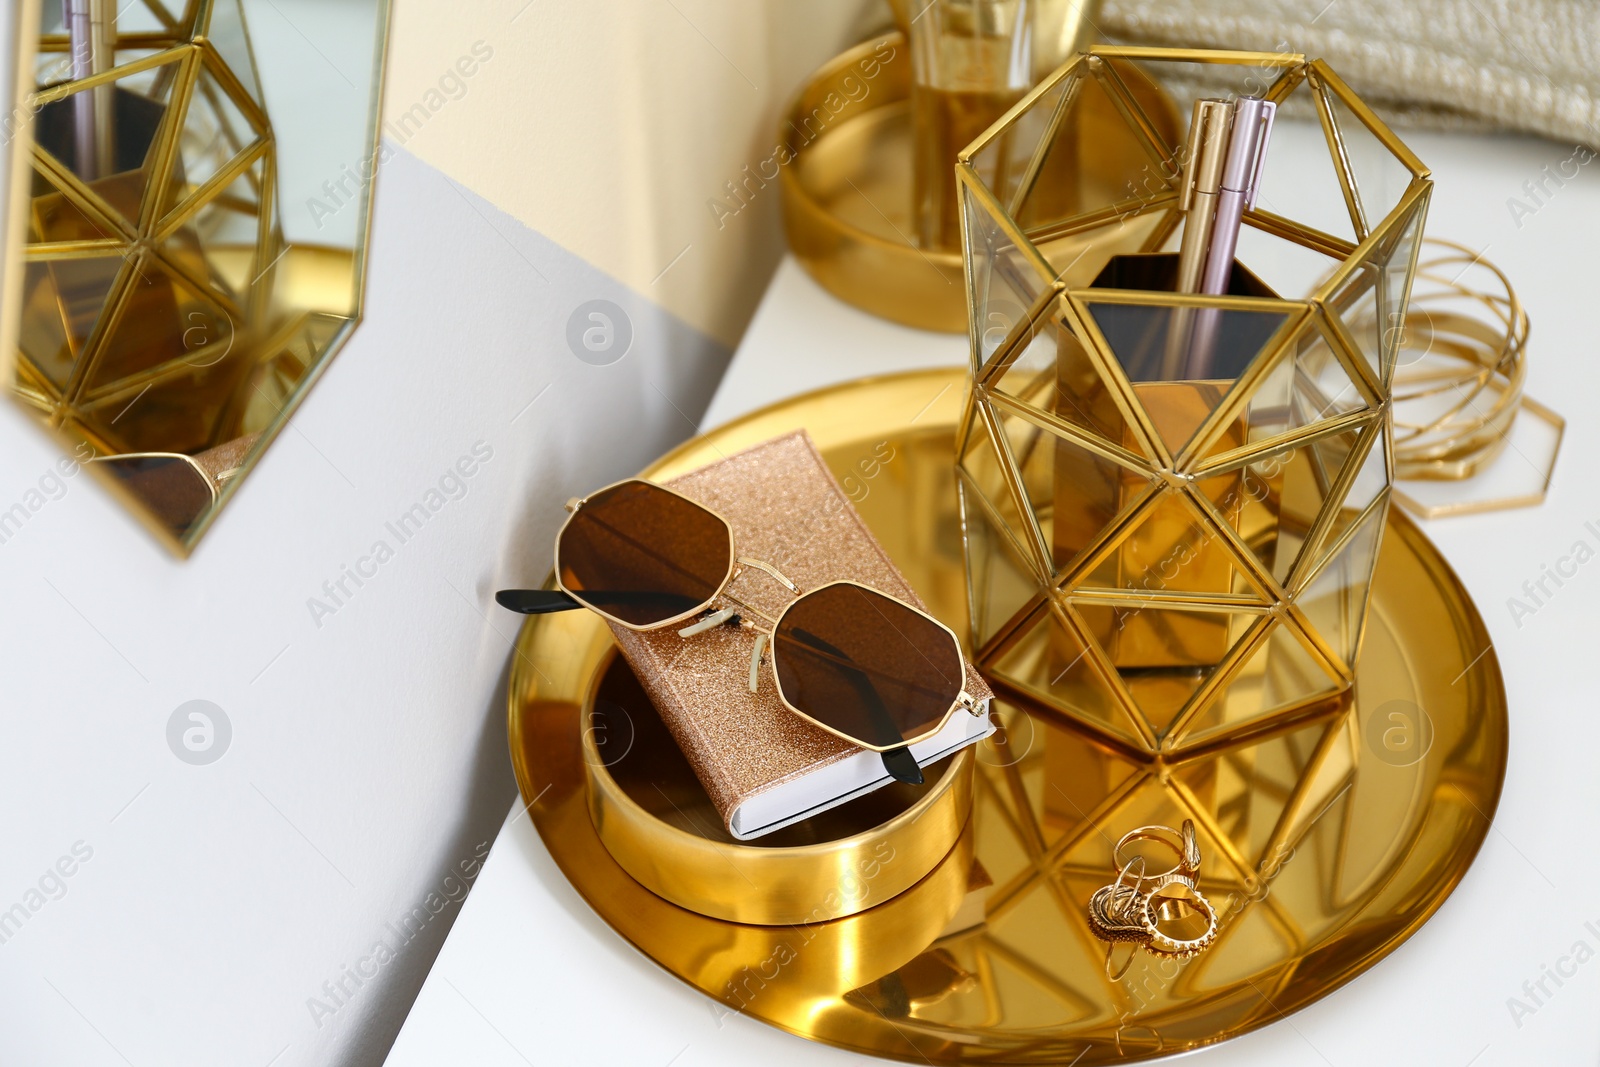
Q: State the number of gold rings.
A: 3